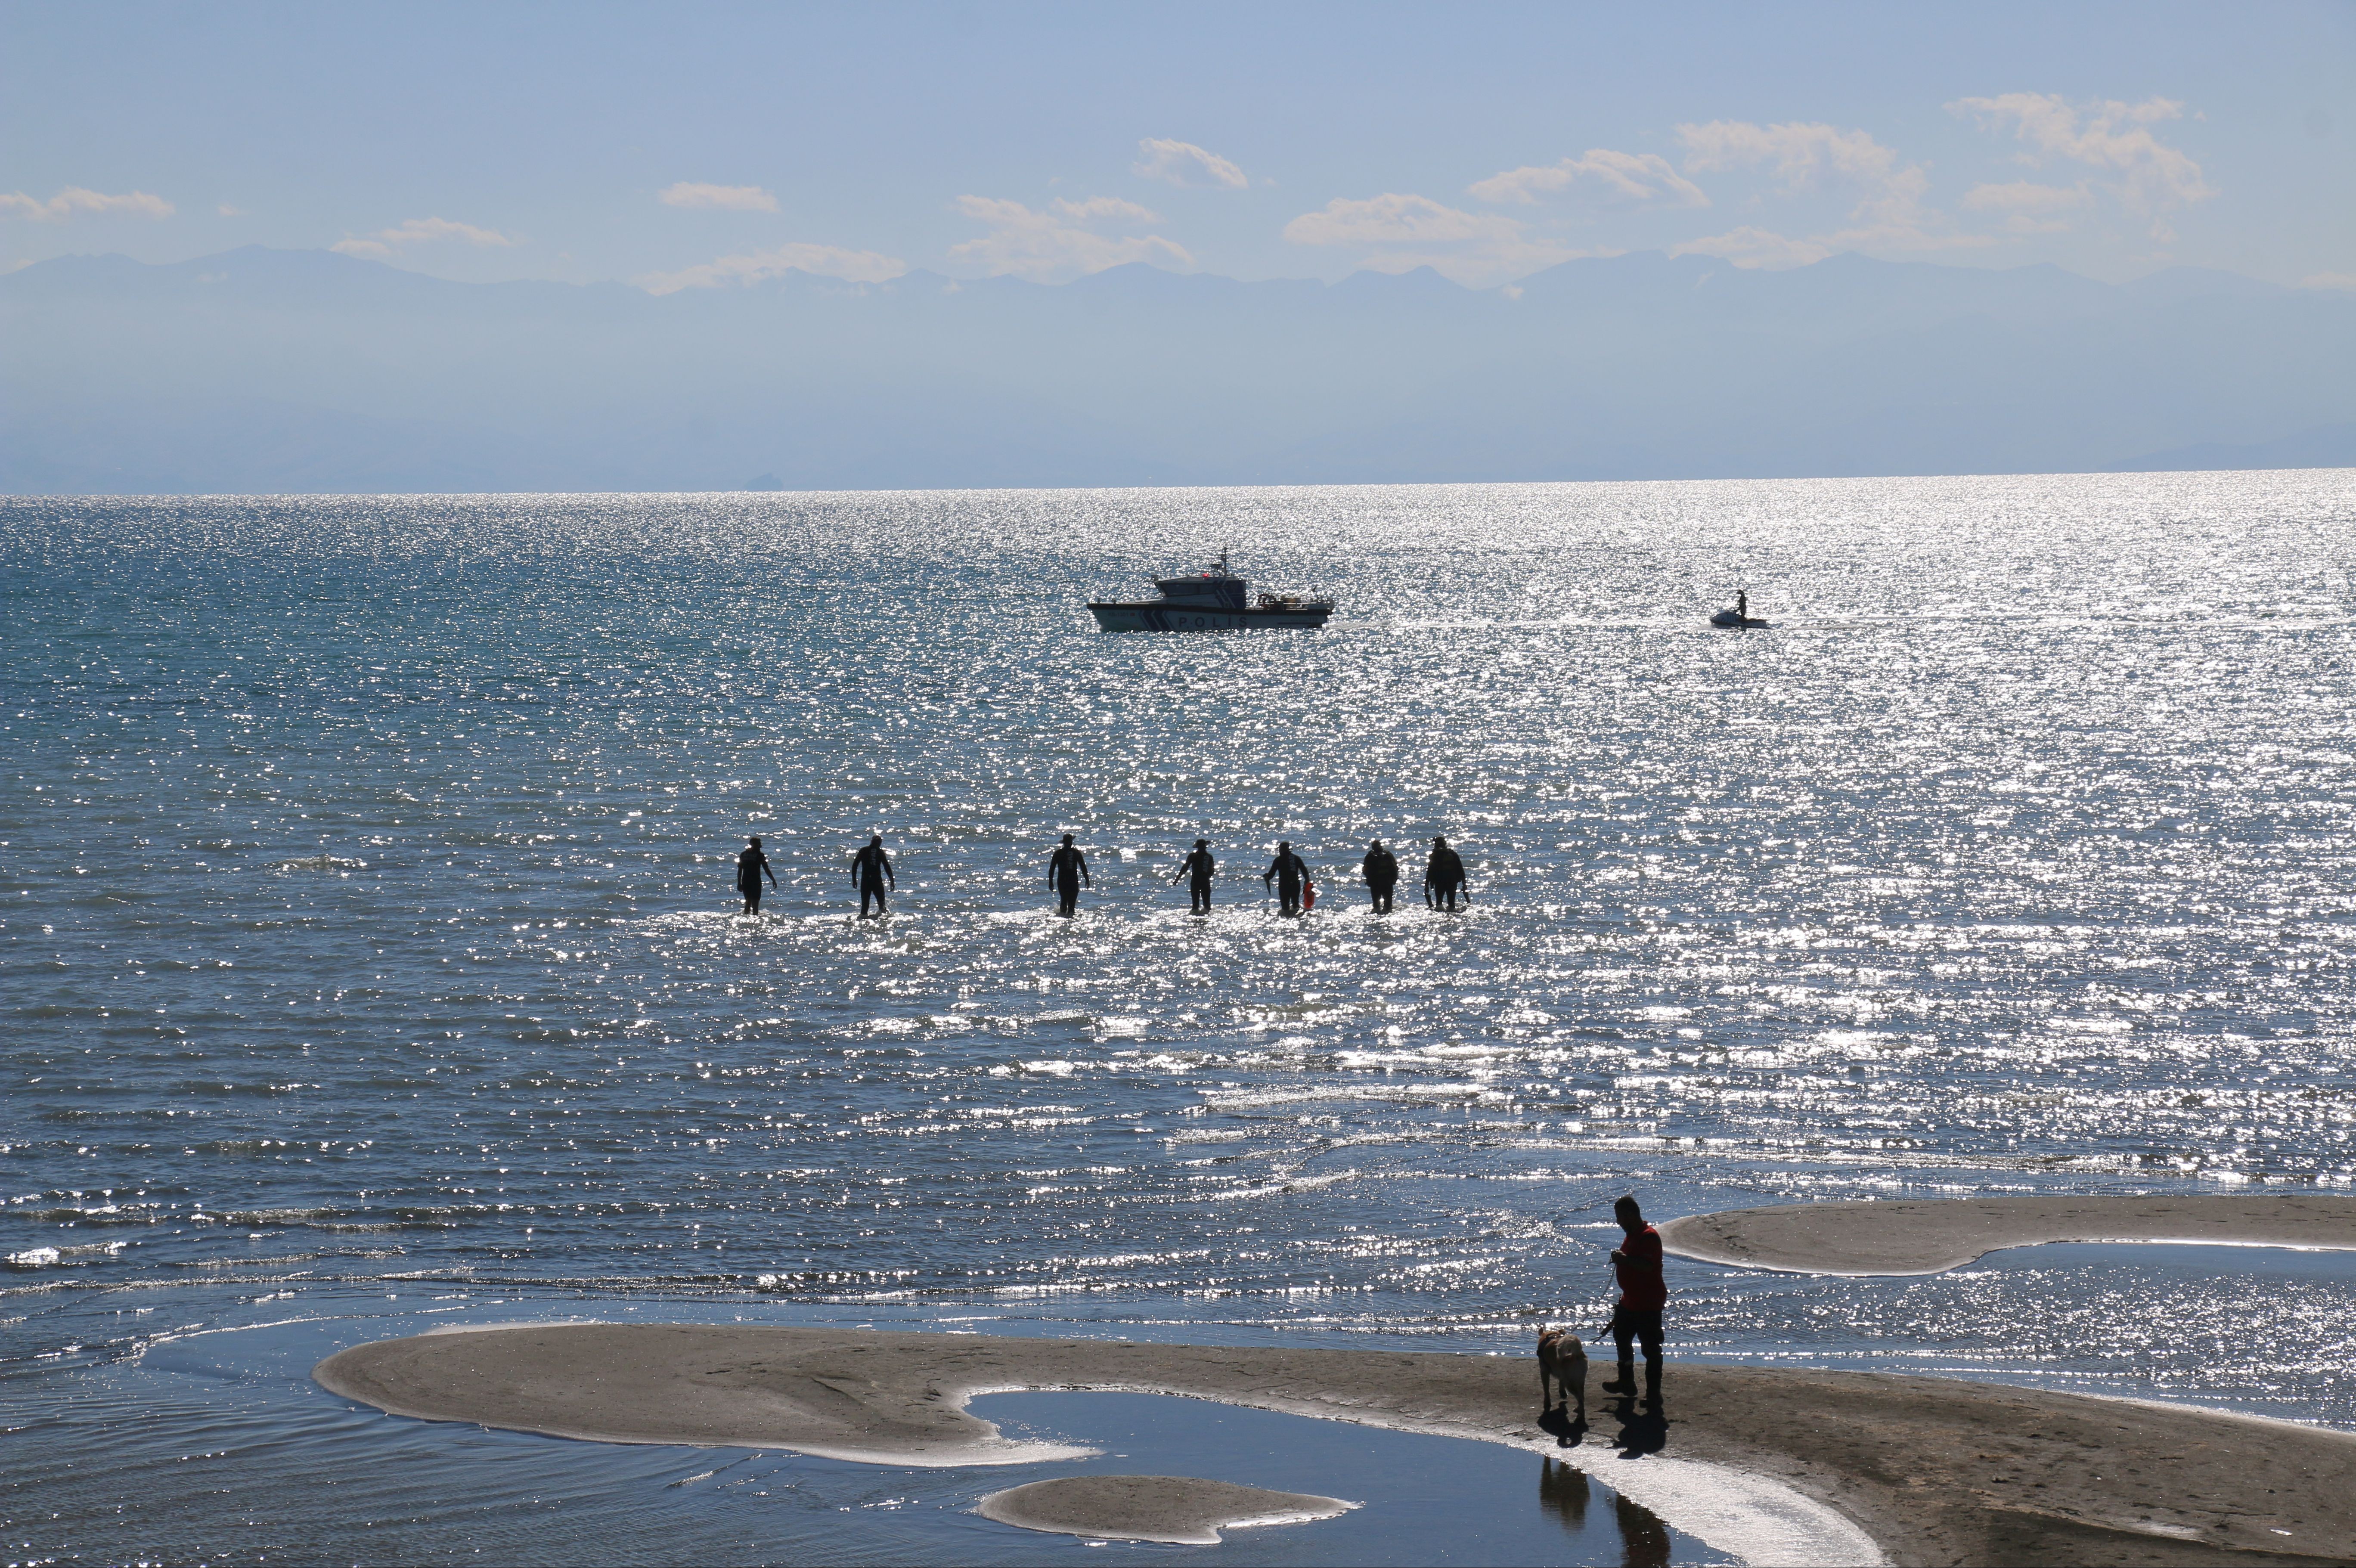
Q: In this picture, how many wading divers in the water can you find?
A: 7